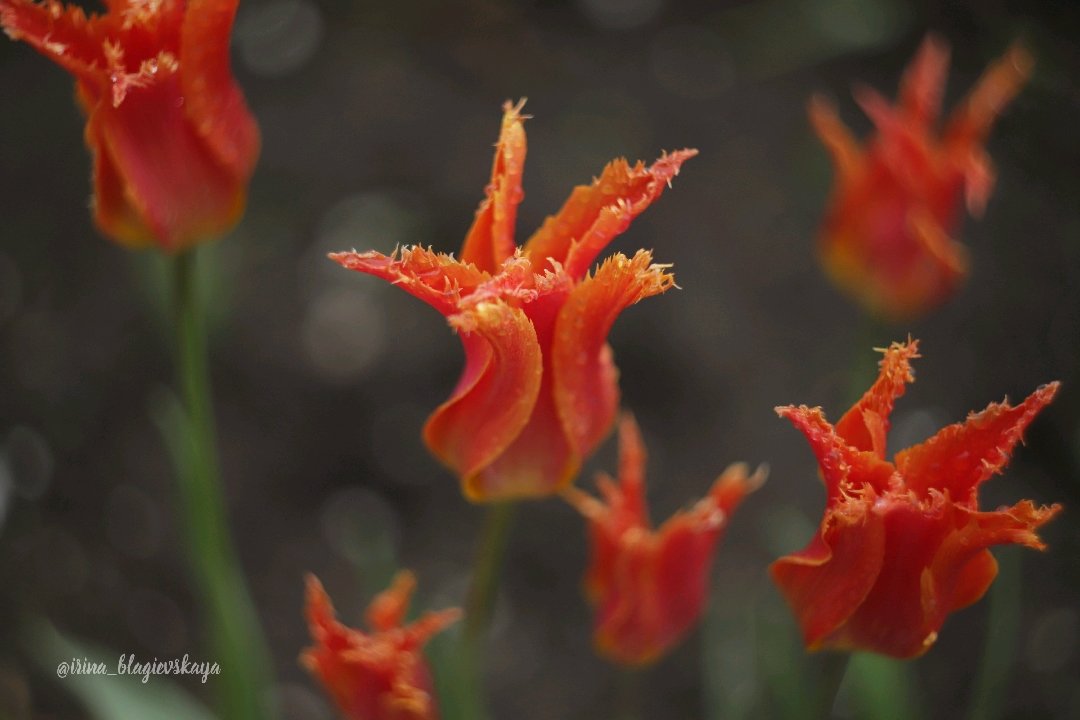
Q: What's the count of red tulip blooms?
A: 6